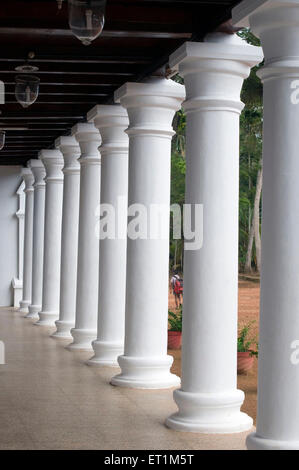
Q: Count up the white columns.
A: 9